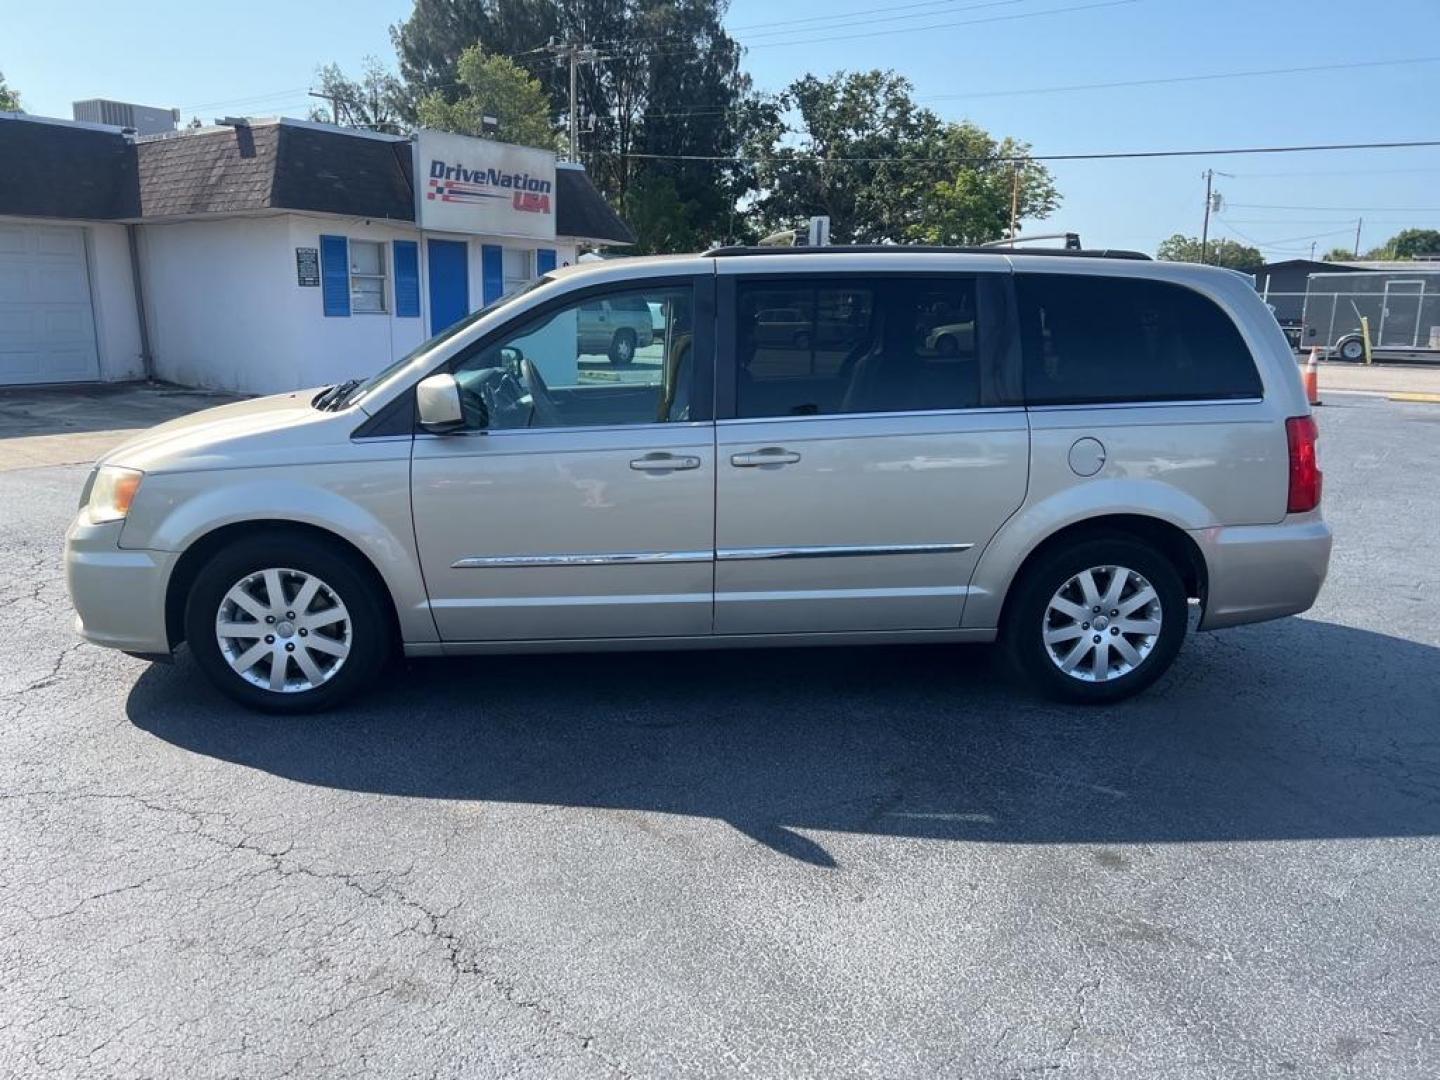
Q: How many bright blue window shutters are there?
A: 4